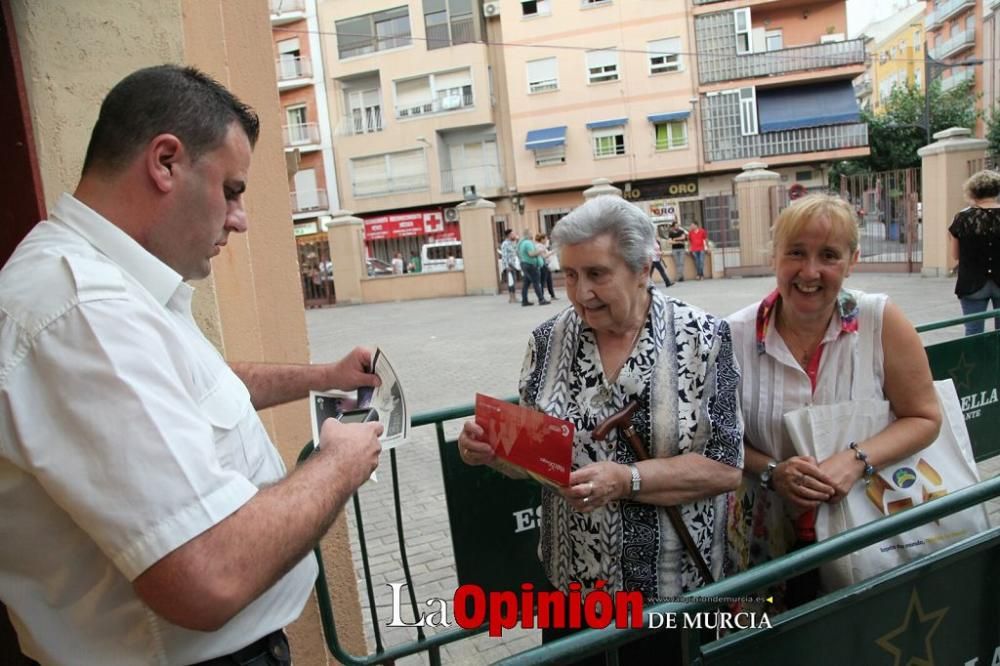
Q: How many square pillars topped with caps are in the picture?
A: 5